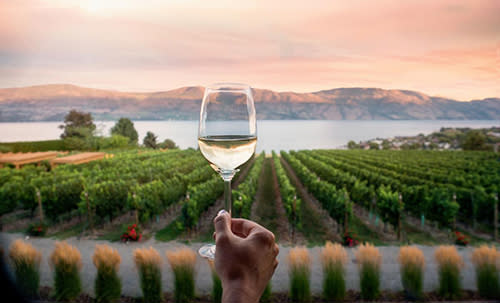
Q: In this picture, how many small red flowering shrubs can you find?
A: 4